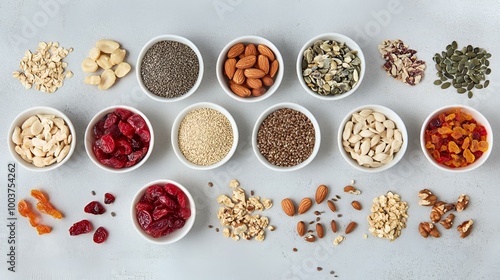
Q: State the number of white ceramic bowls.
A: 10